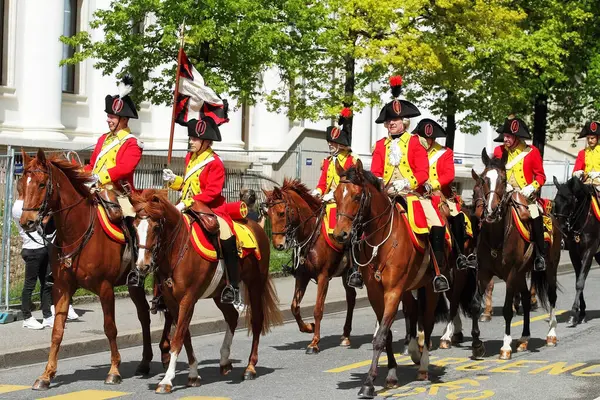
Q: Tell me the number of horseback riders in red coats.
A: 7